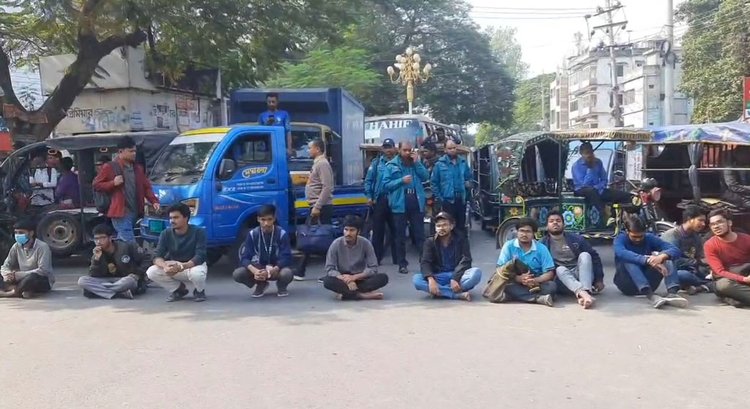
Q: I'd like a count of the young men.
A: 11